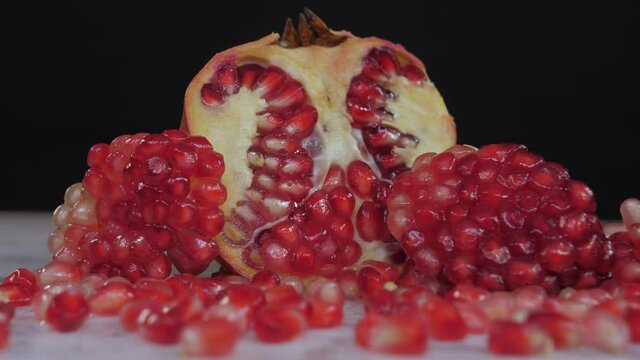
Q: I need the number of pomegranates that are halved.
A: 1